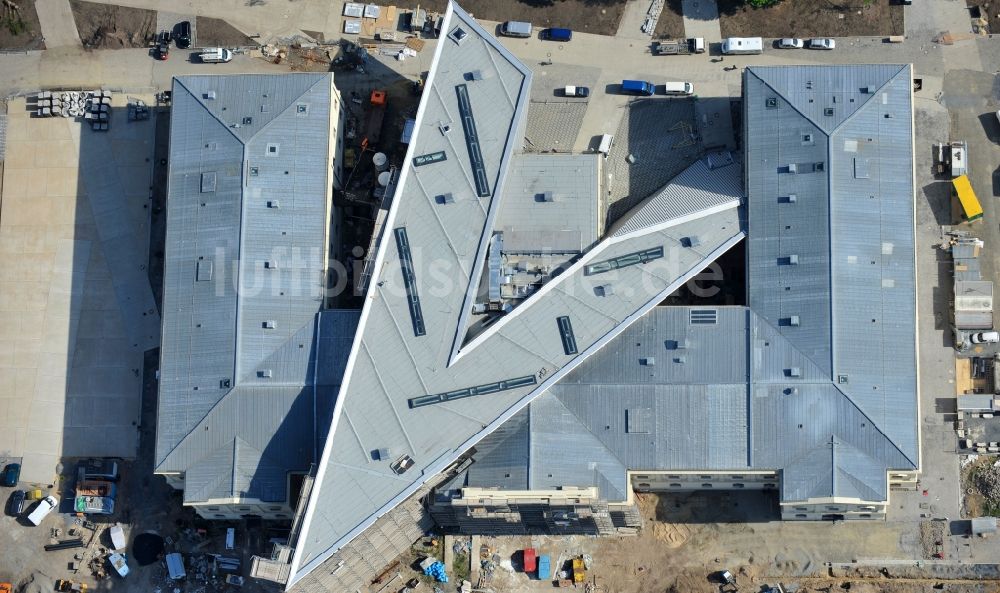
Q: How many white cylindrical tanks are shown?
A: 2